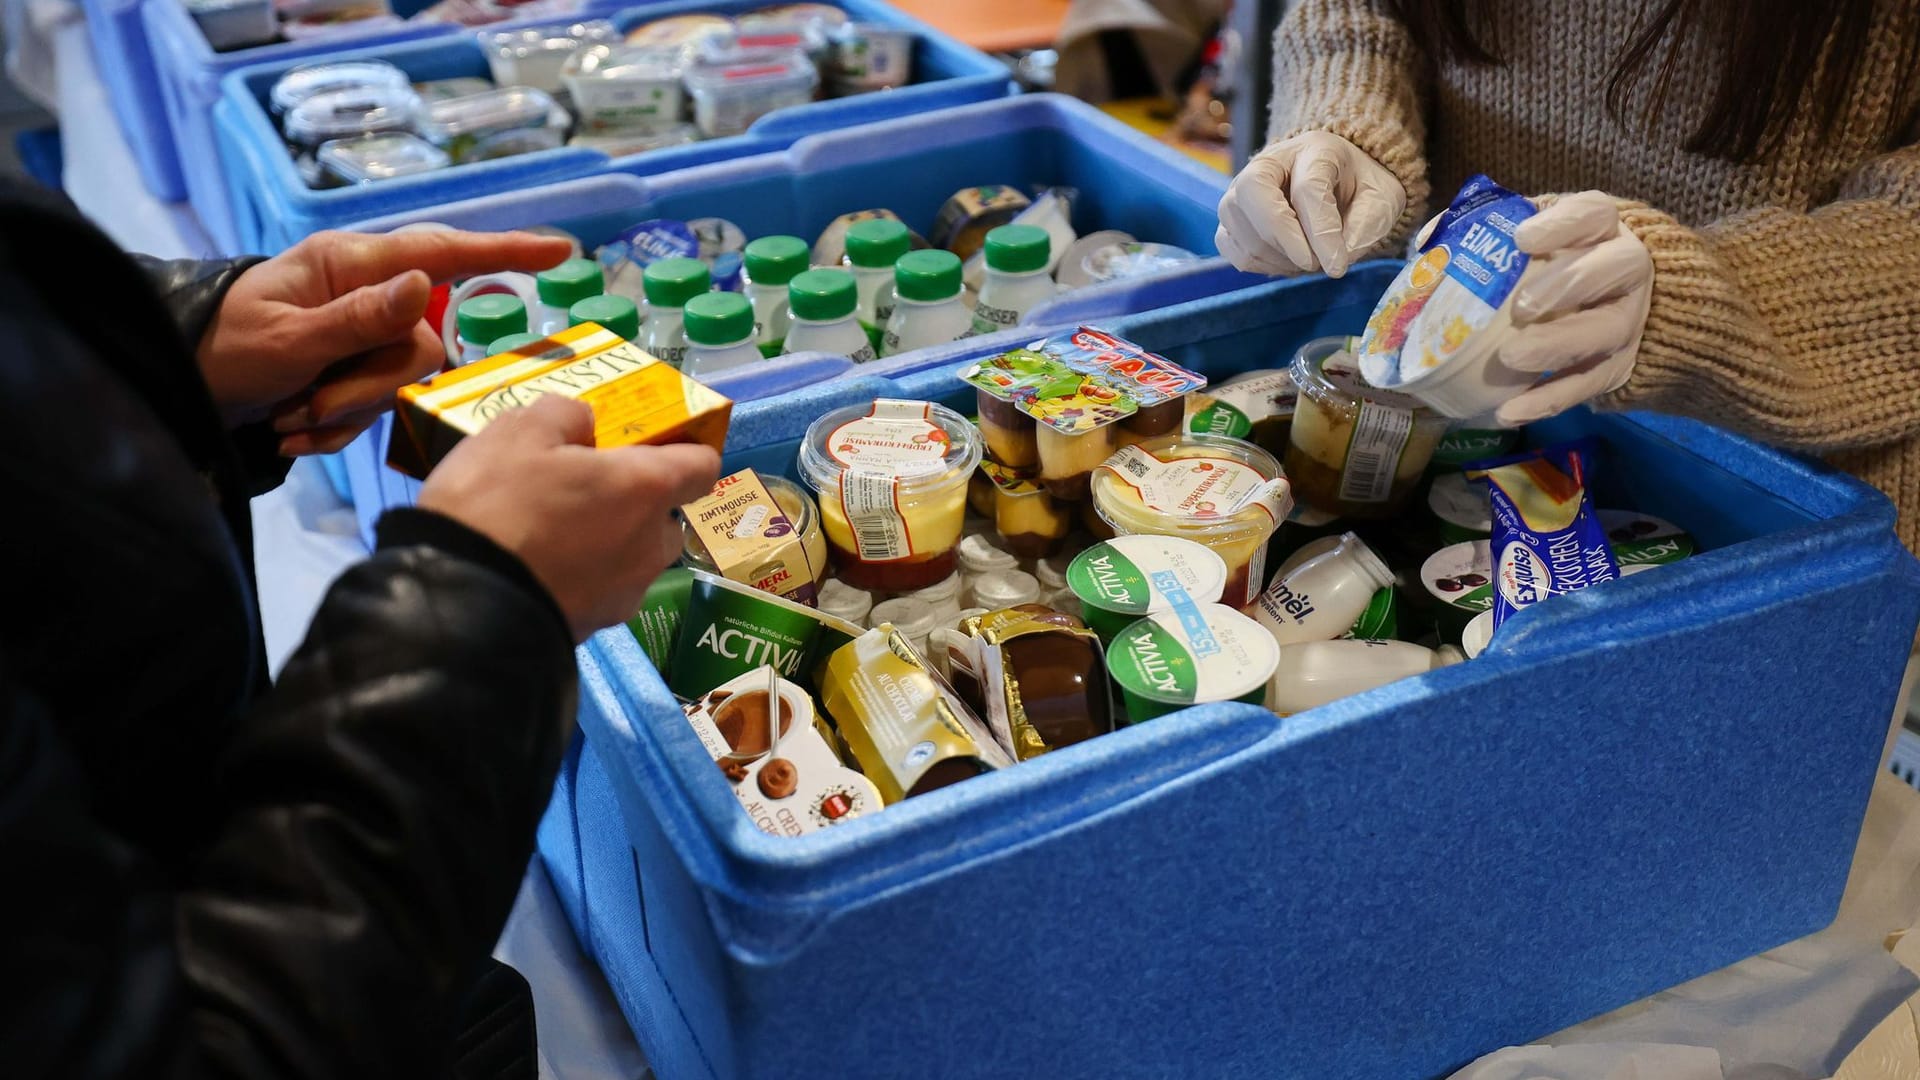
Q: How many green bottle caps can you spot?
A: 11